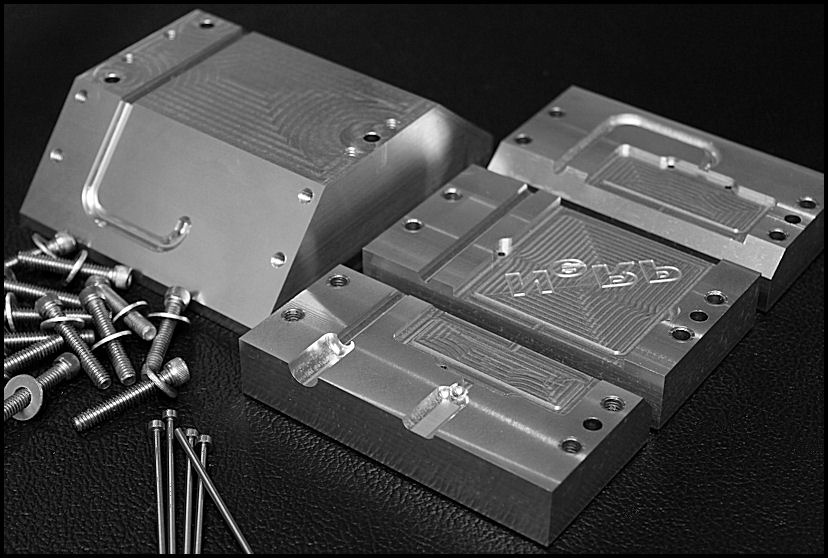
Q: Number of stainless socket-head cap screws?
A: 12